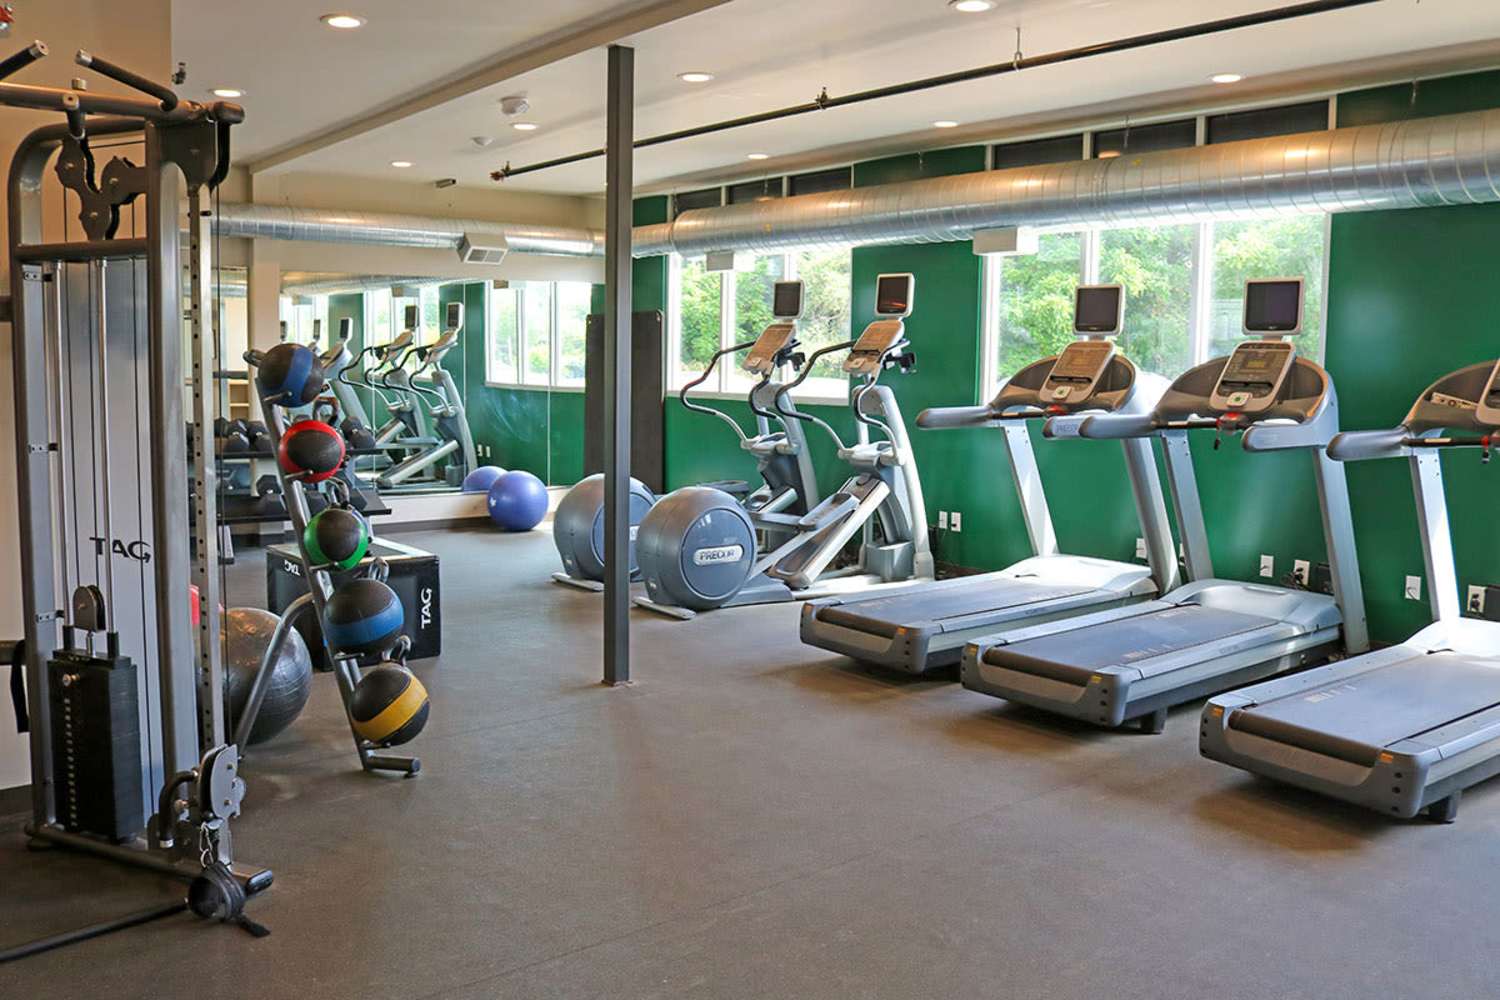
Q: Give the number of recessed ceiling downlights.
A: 9